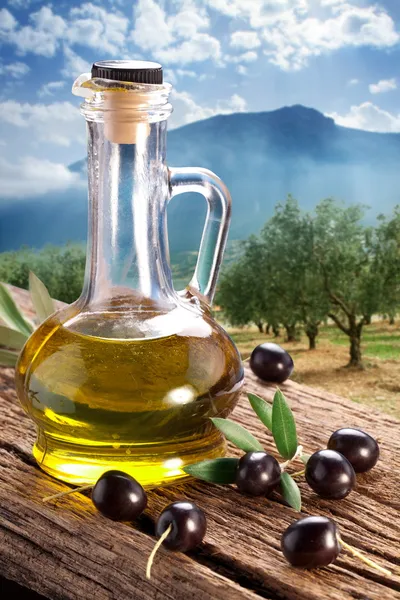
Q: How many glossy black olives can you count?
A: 7